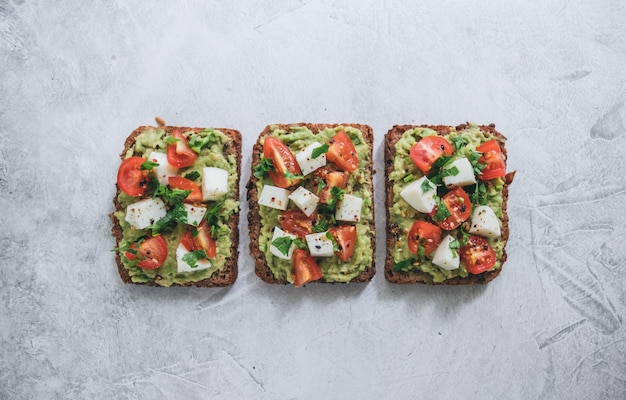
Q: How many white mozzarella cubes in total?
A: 15